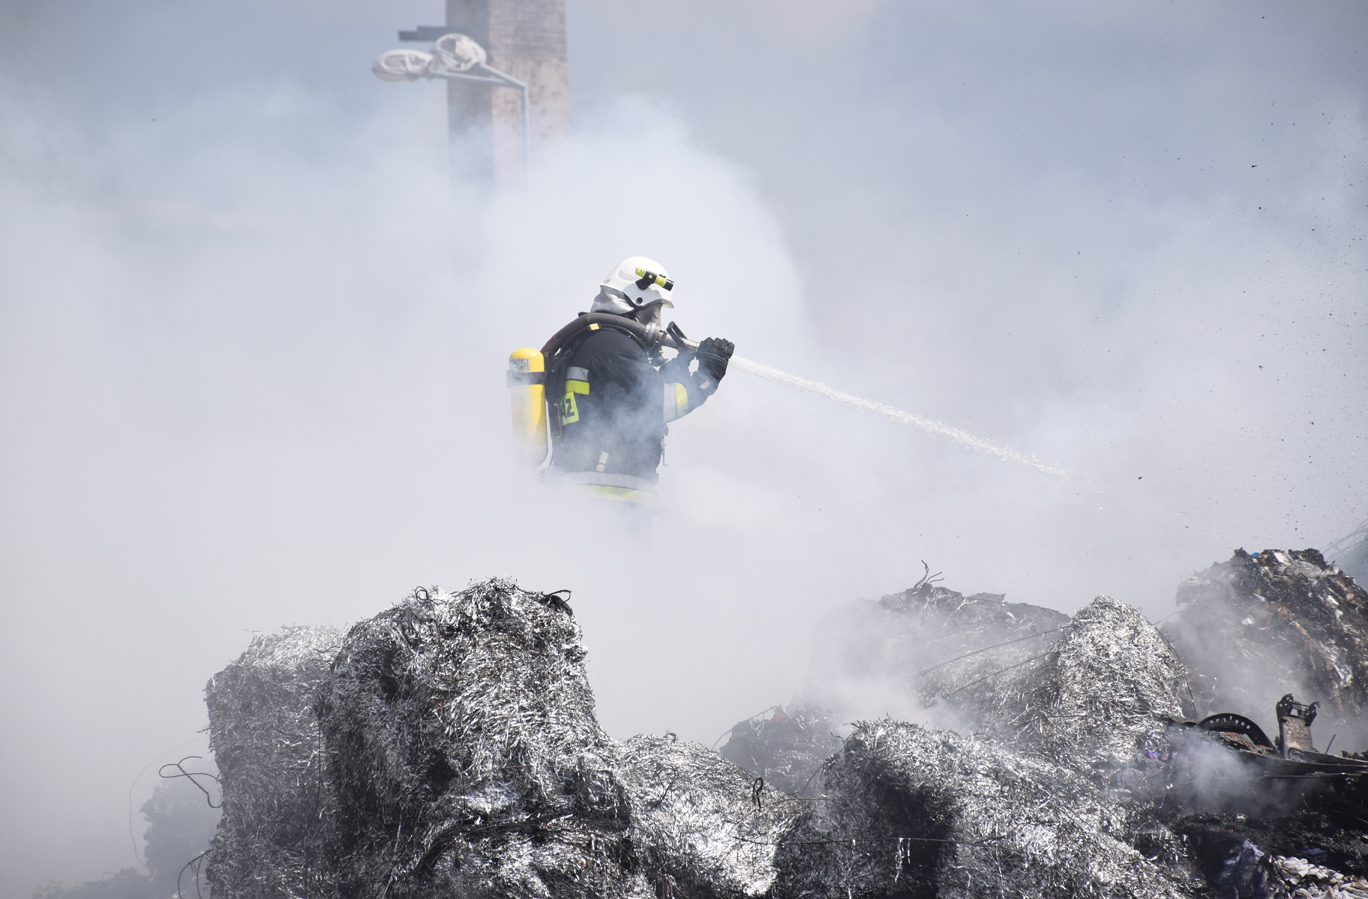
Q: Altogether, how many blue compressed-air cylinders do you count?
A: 0